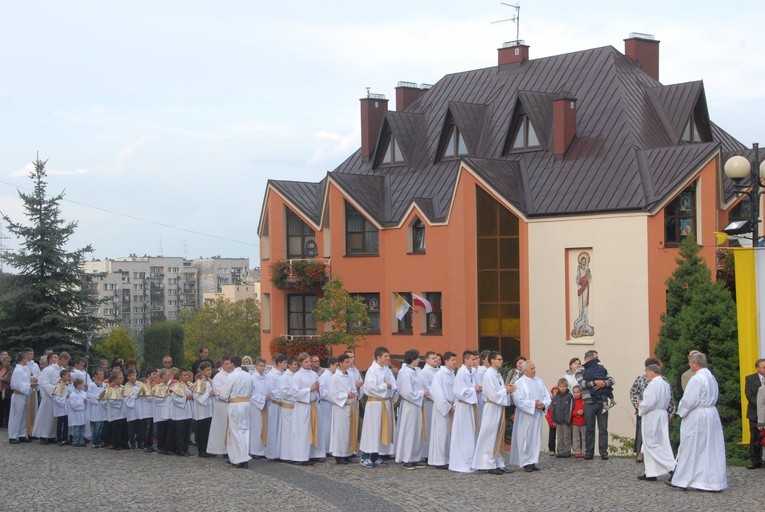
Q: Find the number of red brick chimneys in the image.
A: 5